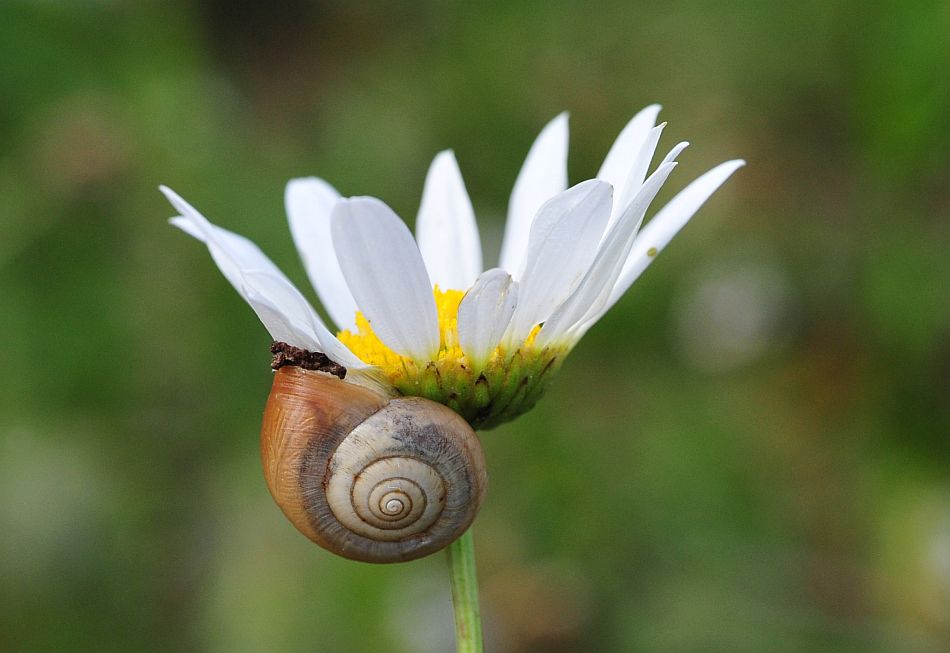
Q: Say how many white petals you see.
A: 13